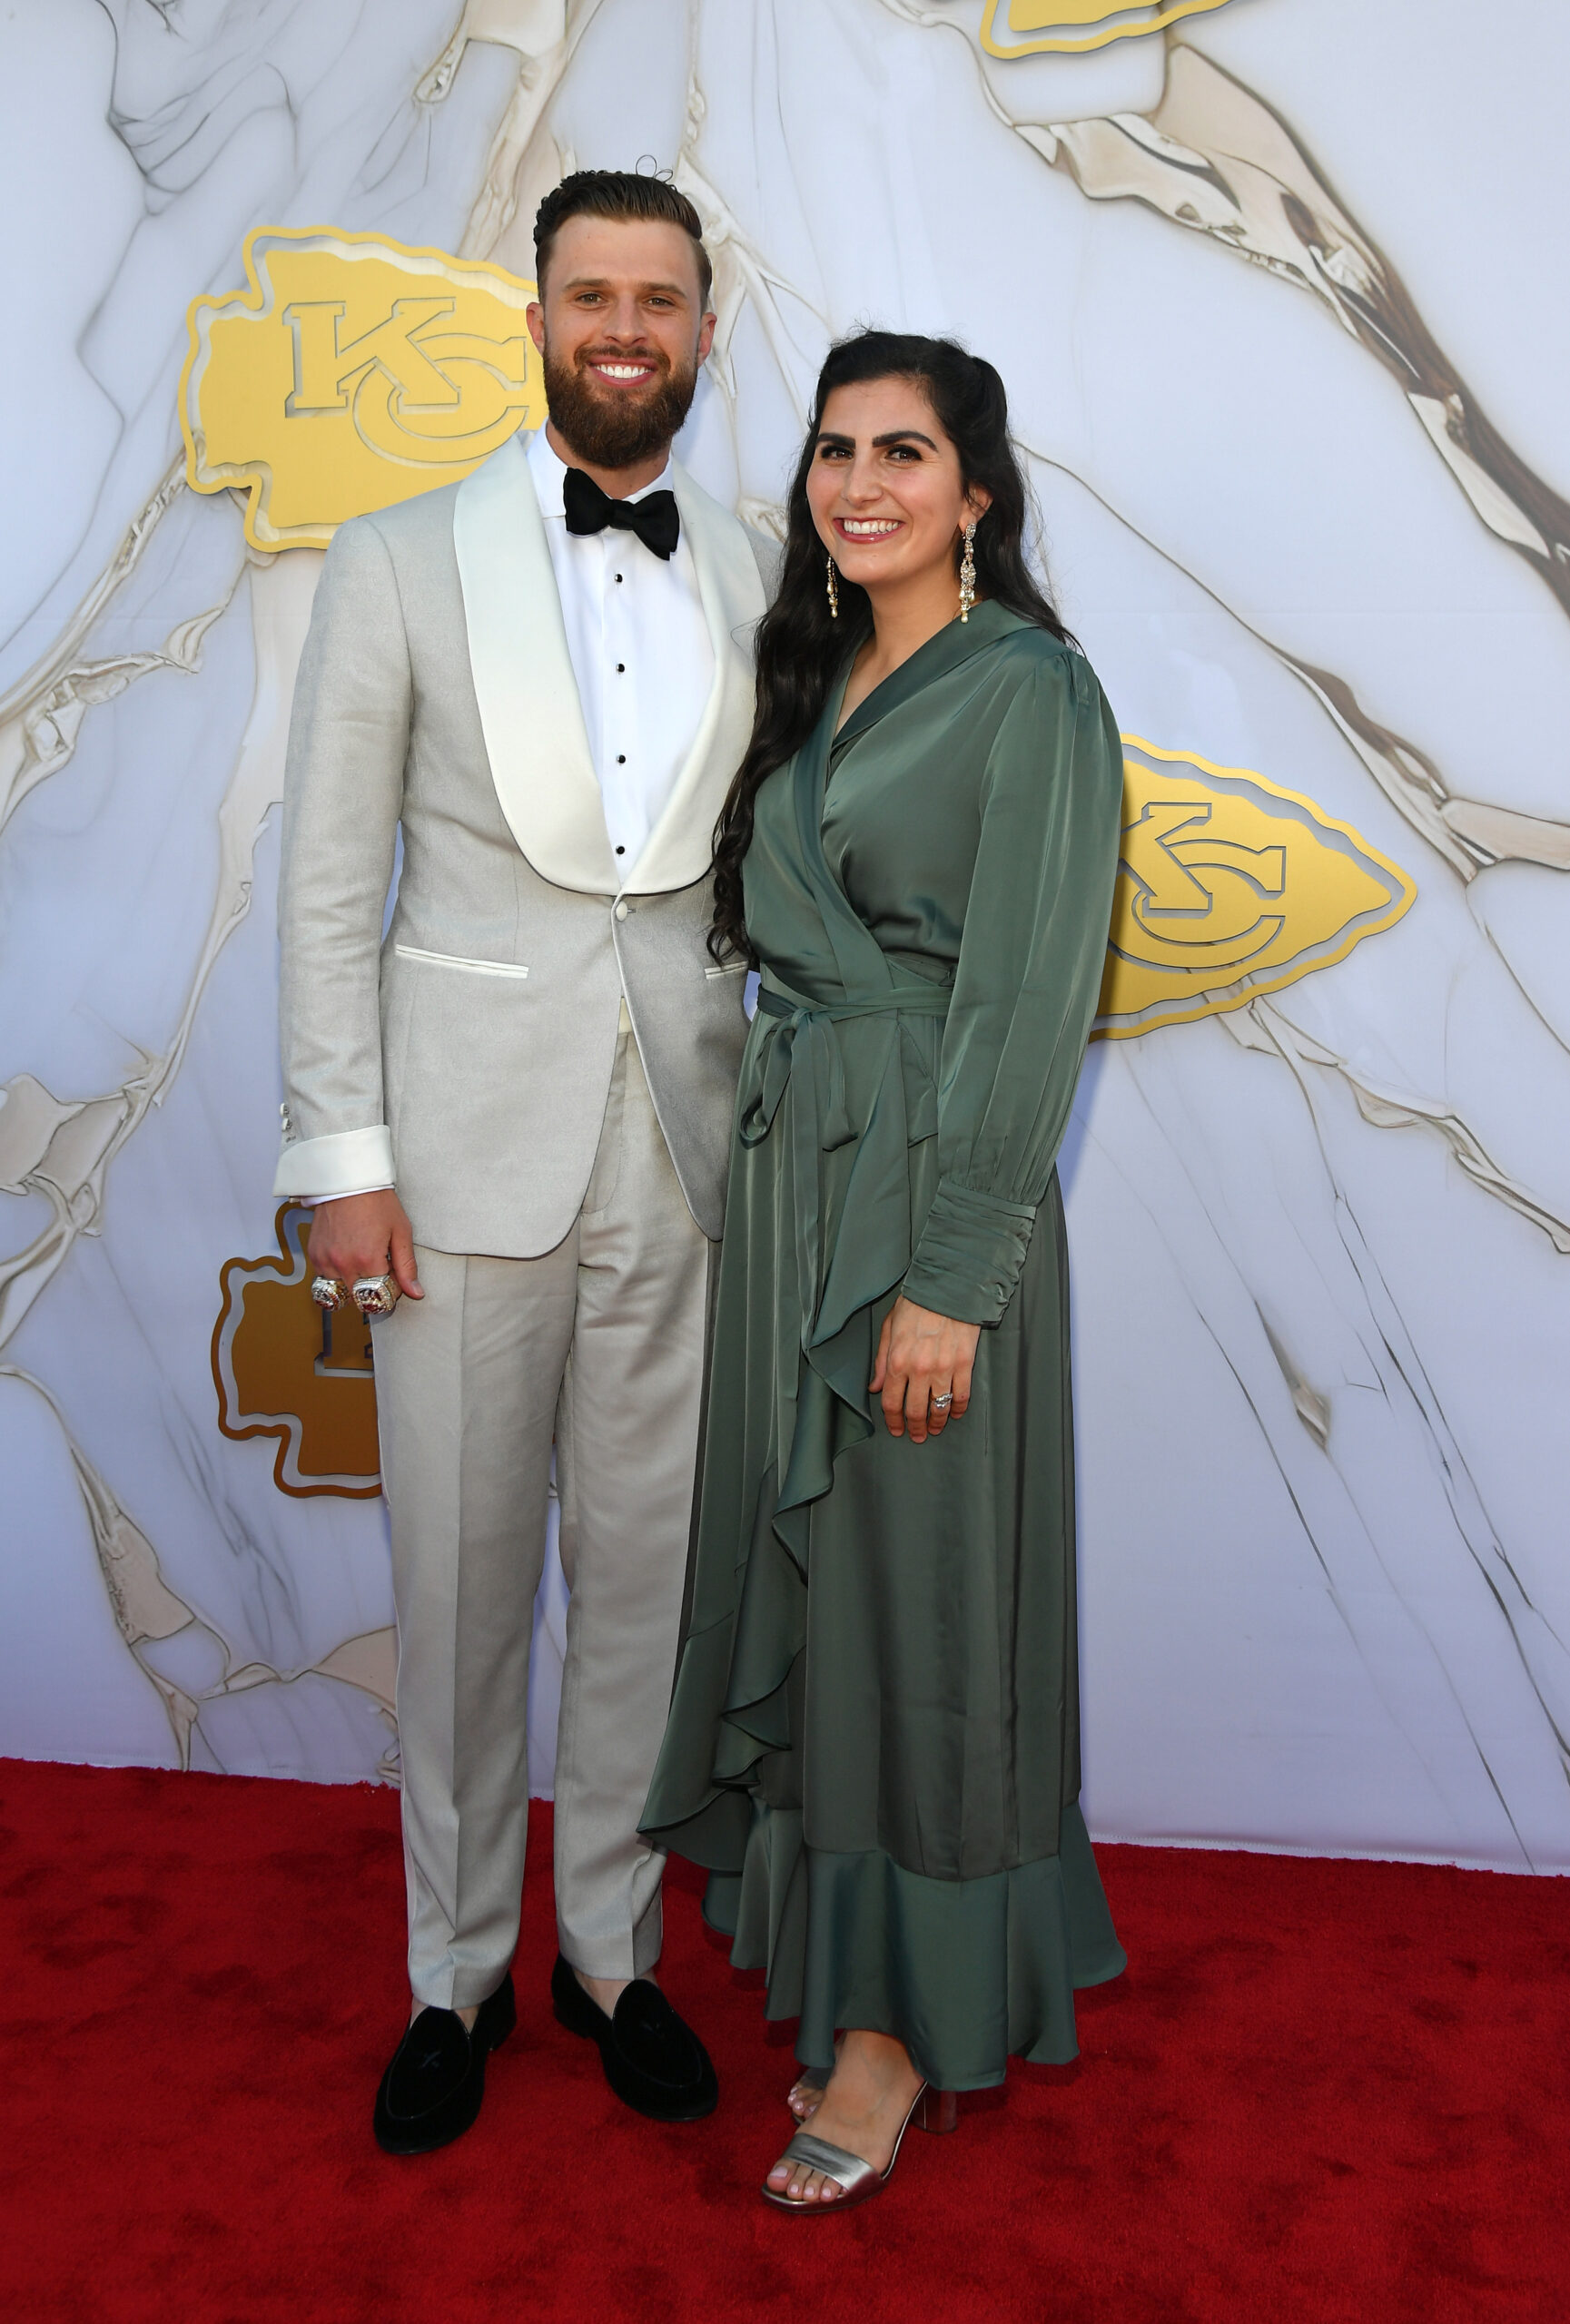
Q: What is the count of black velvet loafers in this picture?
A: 2